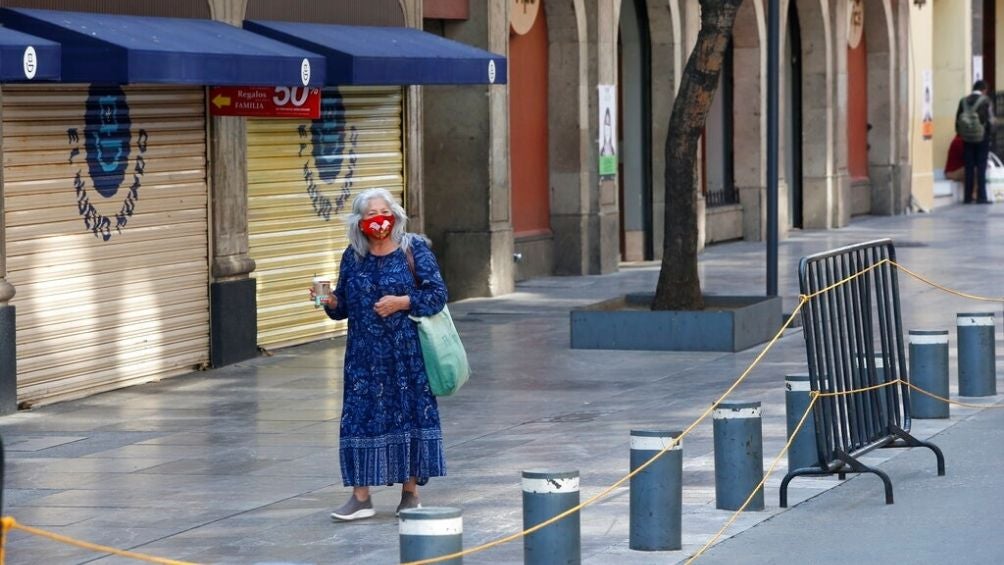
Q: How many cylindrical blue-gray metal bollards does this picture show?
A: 8